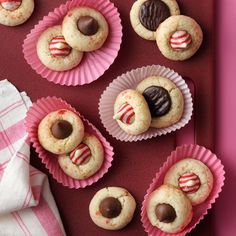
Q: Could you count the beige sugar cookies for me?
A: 12